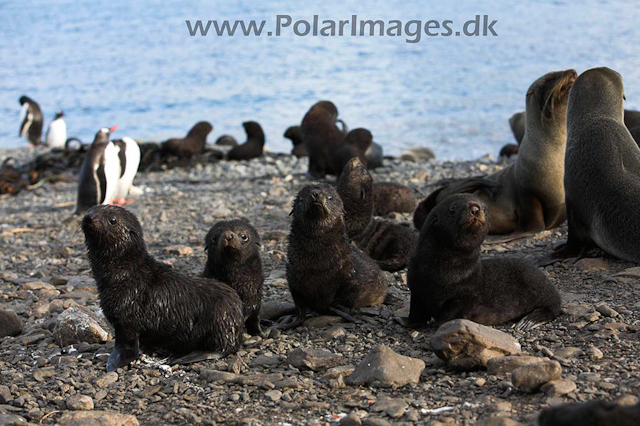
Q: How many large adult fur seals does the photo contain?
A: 2